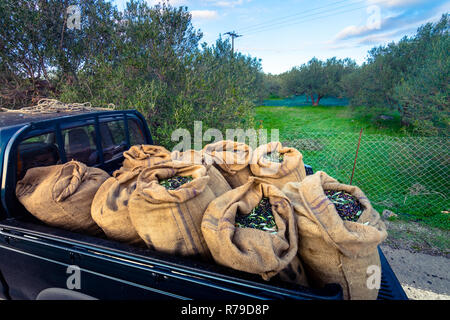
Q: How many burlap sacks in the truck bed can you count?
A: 9